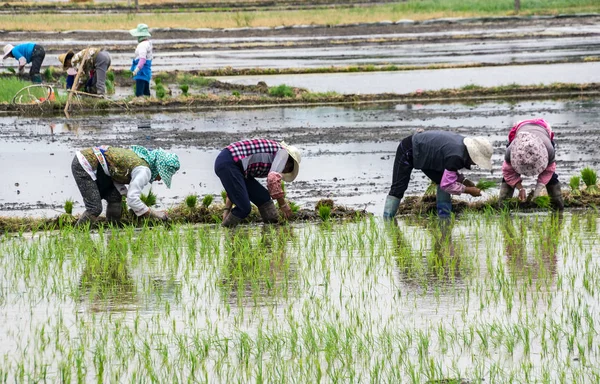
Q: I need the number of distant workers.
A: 3